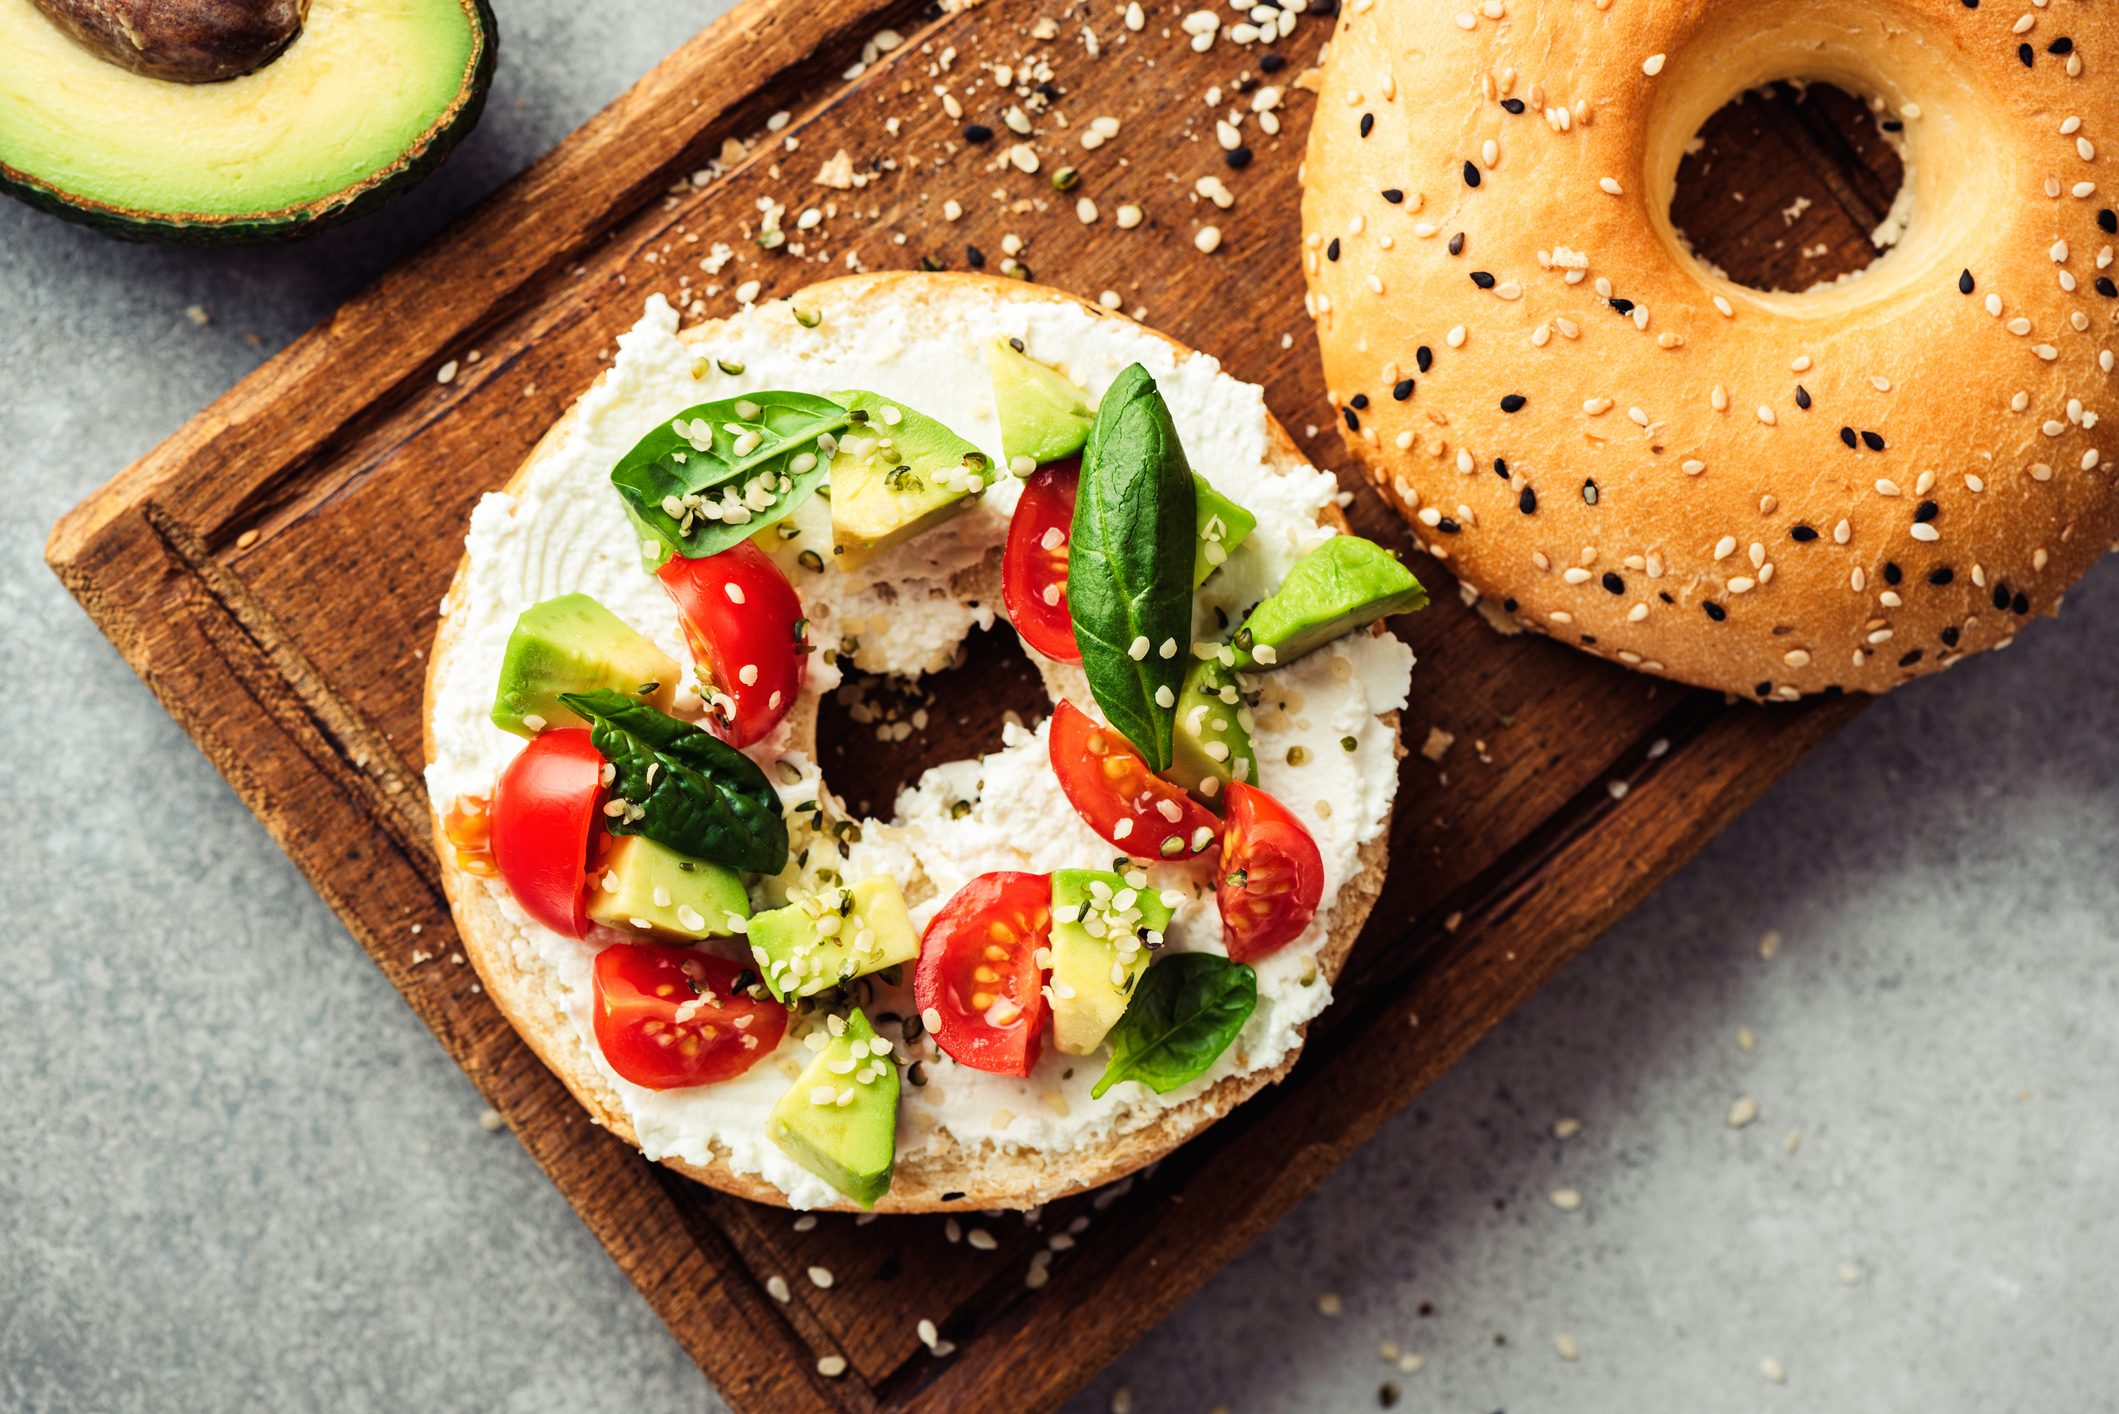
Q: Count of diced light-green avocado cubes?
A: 11